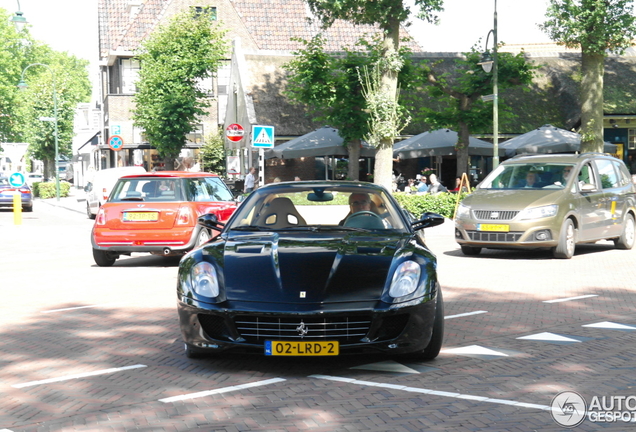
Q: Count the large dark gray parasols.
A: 3